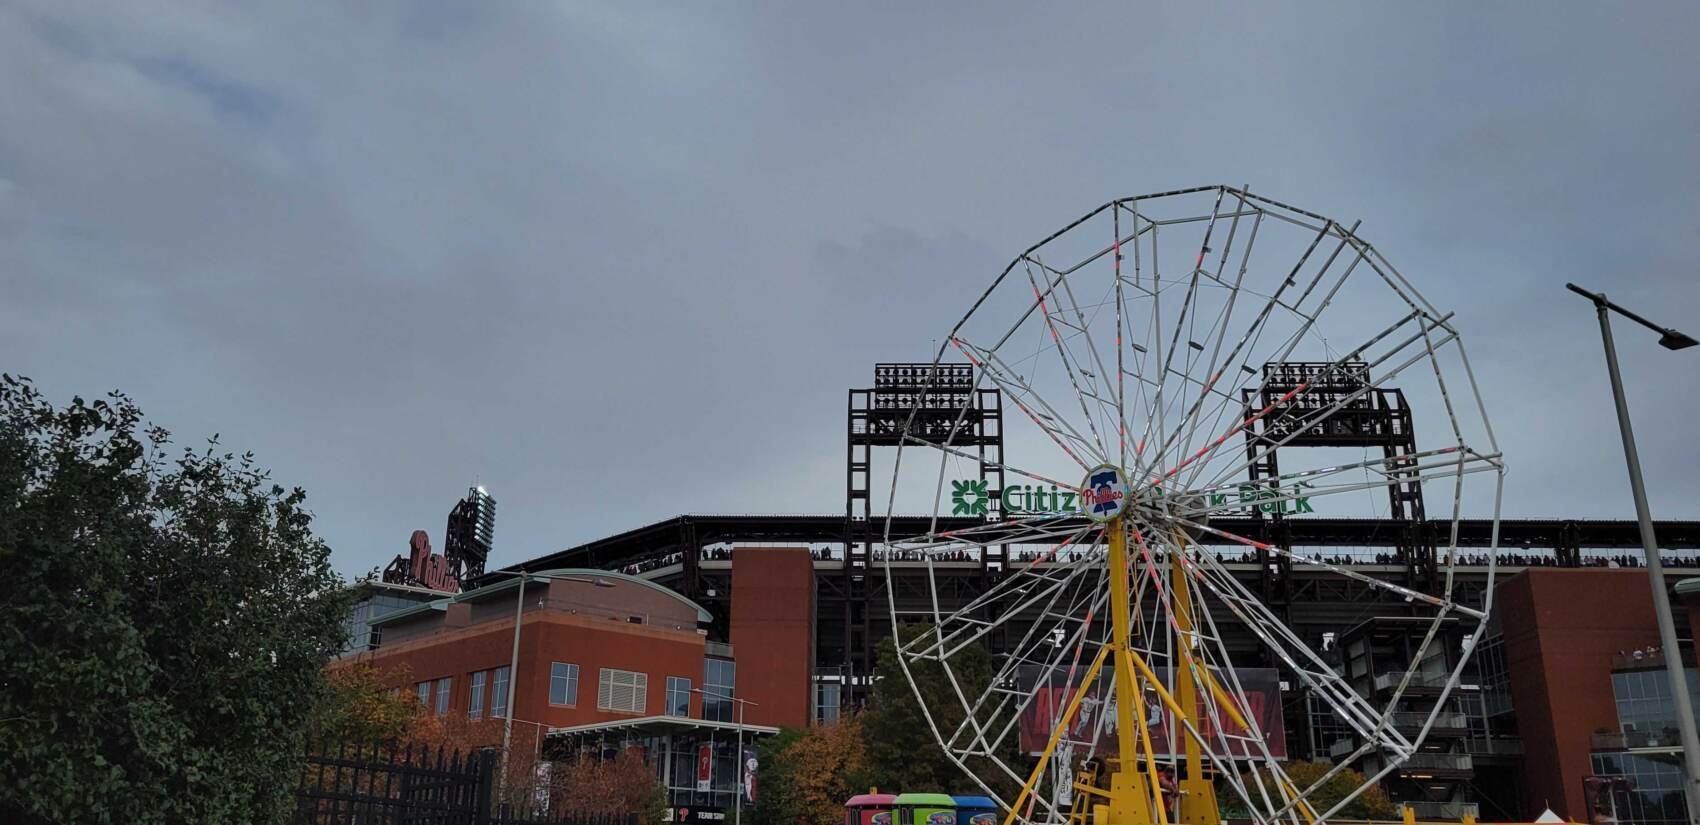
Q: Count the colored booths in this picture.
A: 3